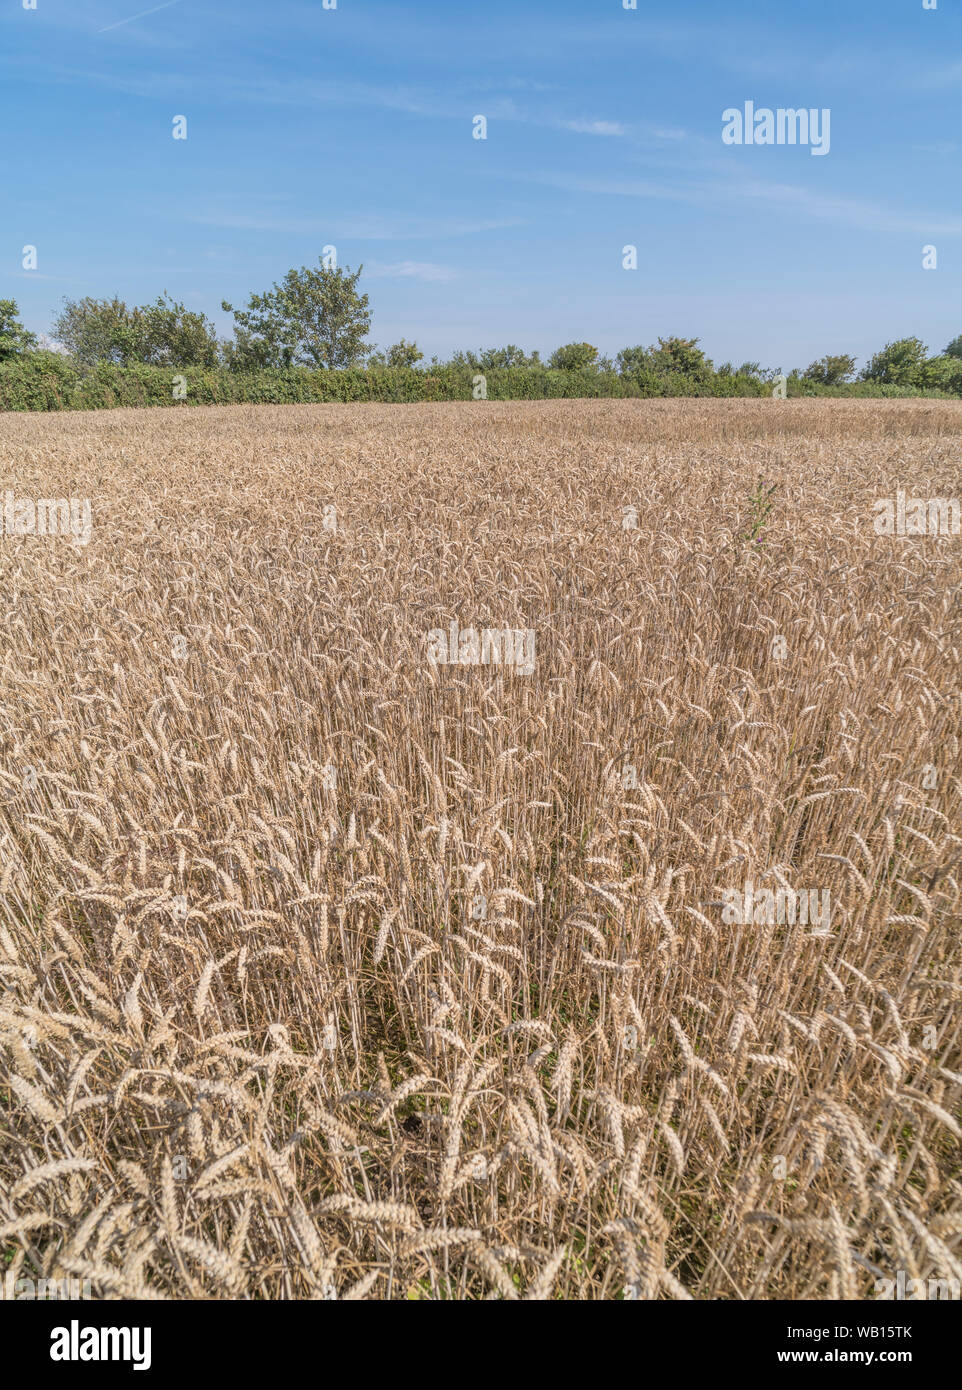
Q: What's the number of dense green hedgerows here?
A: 1